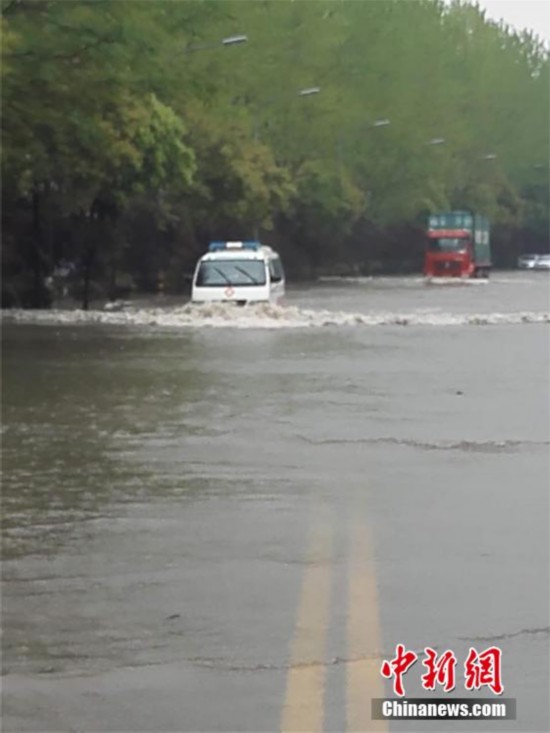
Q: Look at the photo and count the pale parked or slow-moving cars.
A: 2